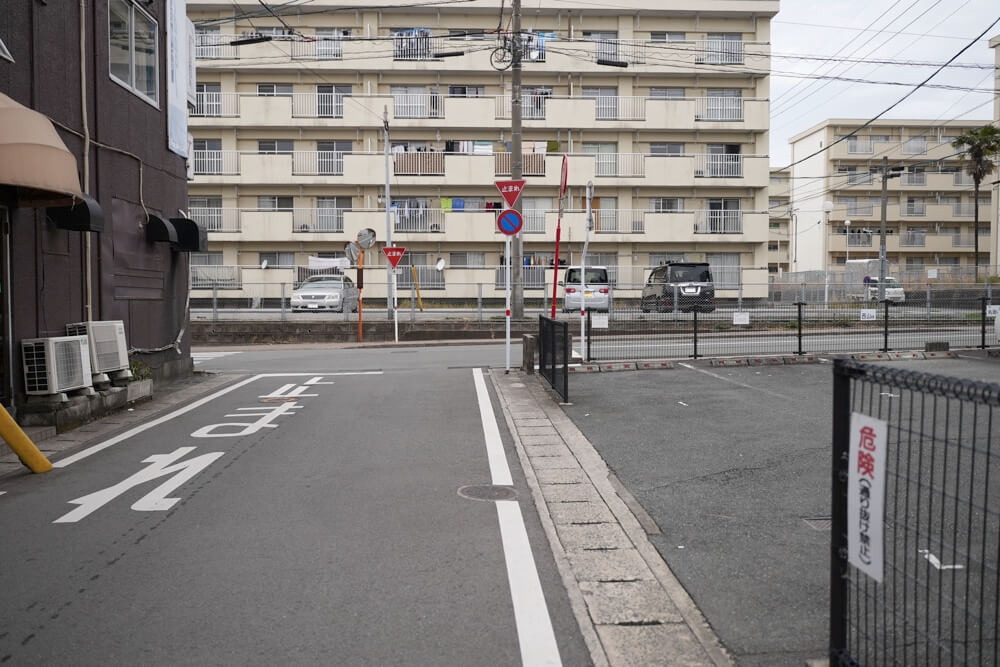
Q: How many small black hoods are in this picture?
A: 3